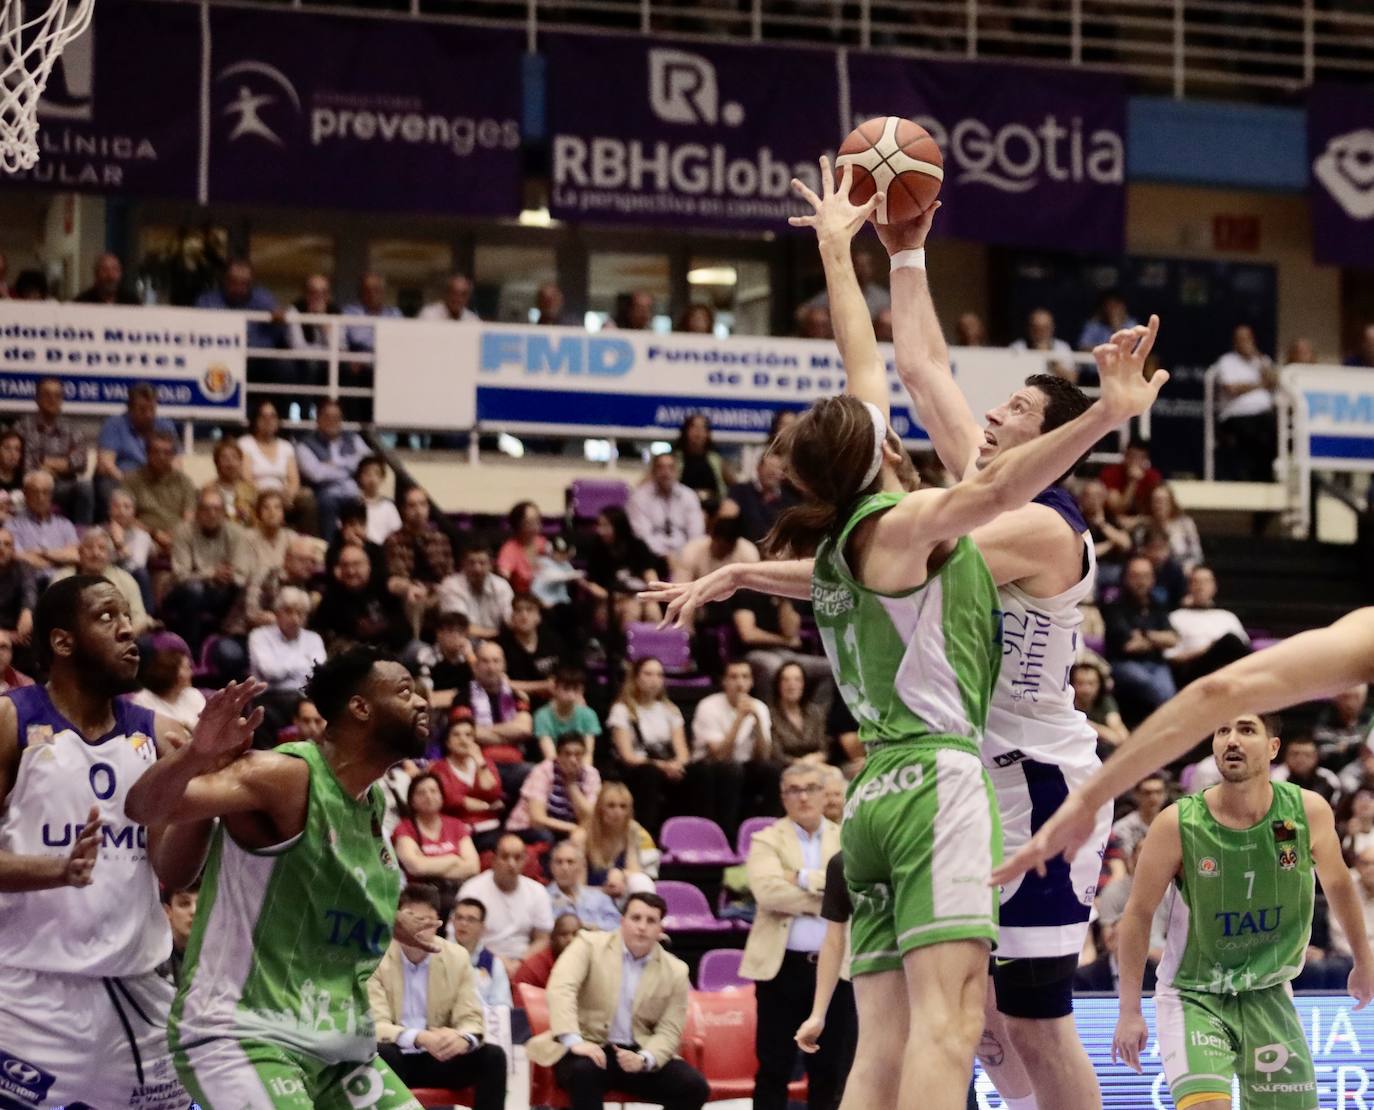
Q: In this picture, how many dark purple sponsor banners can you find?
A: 5